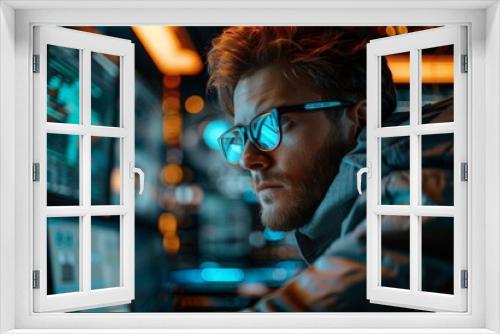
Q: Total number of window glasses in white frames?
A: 12